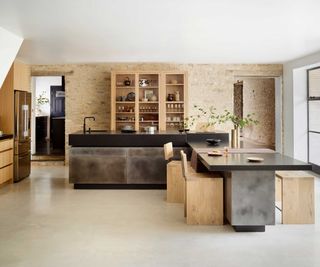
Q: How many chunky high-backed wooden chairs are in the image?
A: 2